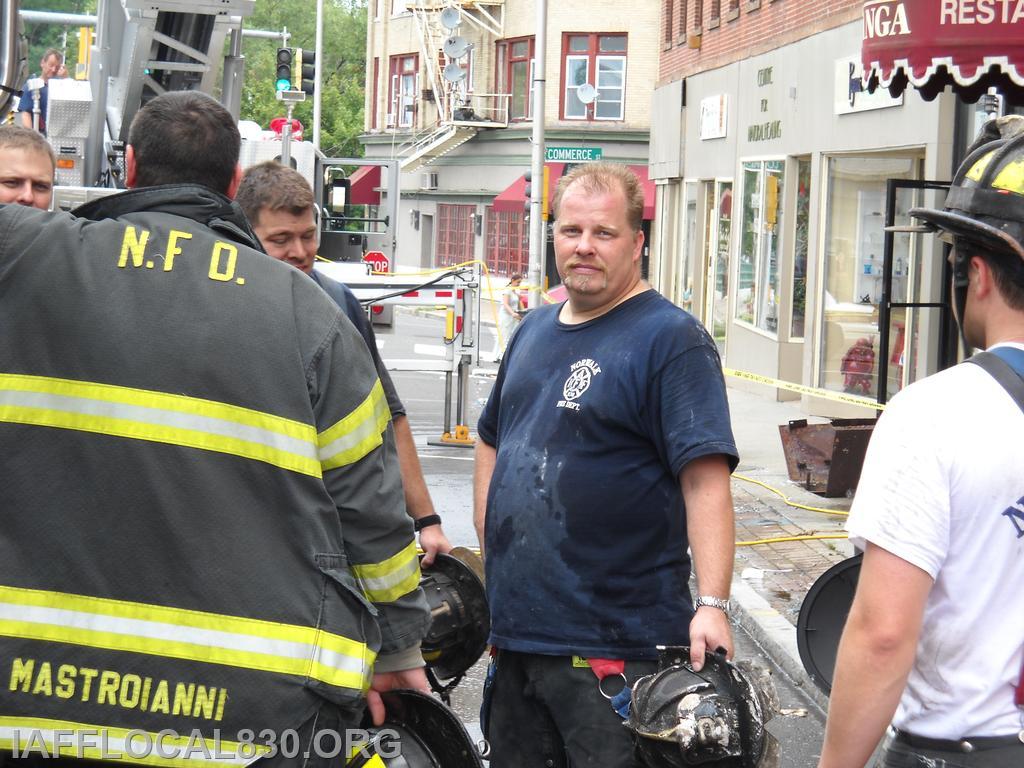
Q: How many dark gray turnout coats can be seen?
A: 1